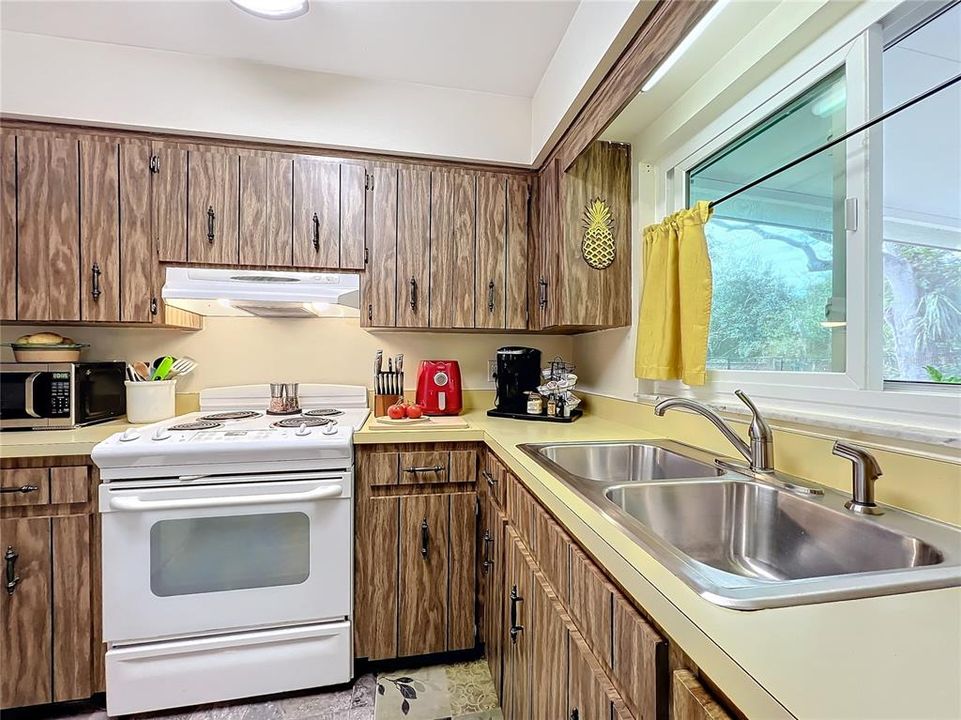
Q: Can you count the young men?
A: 0